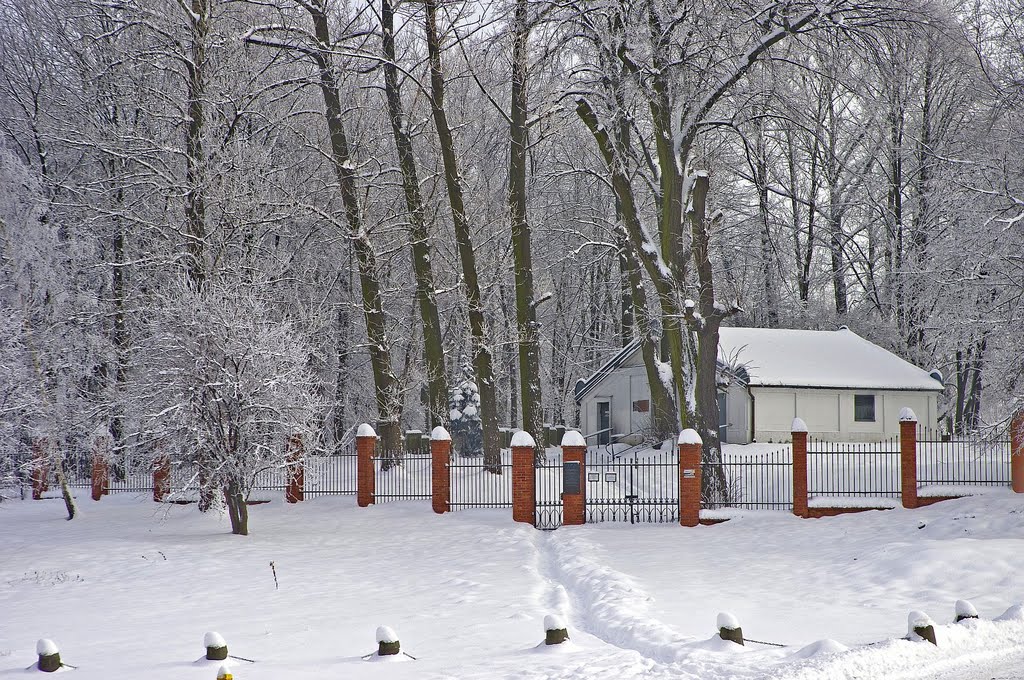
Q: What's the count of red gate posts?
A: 12